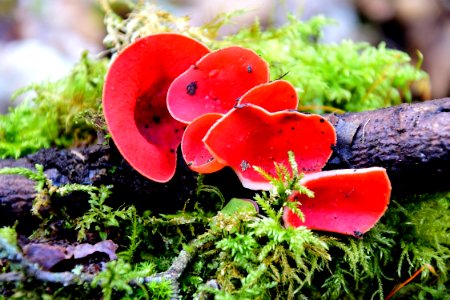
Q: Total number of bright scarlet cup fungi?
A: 6